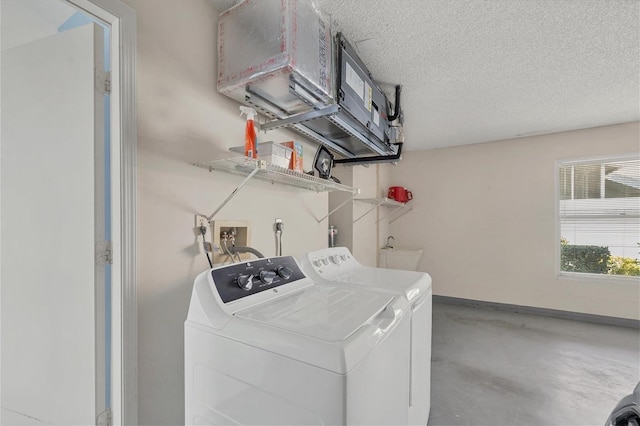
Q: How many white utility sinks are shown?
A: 1